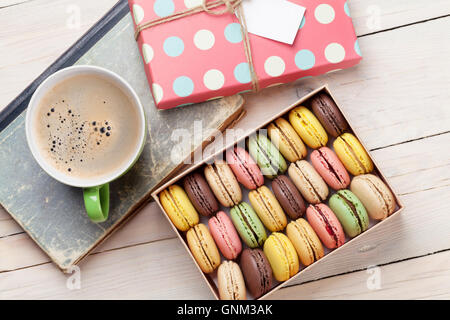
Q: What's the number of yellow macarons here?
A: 4